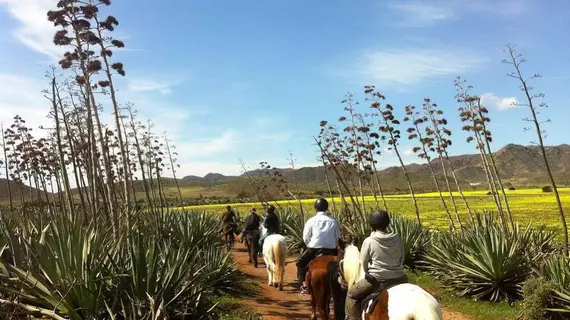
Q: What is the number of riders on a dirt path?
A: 5